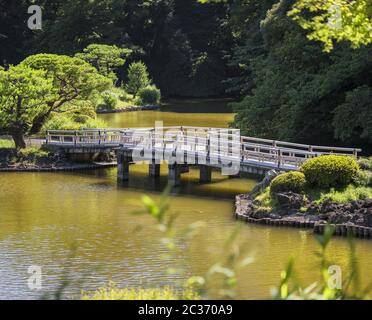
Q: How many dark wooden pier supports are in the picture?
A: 4